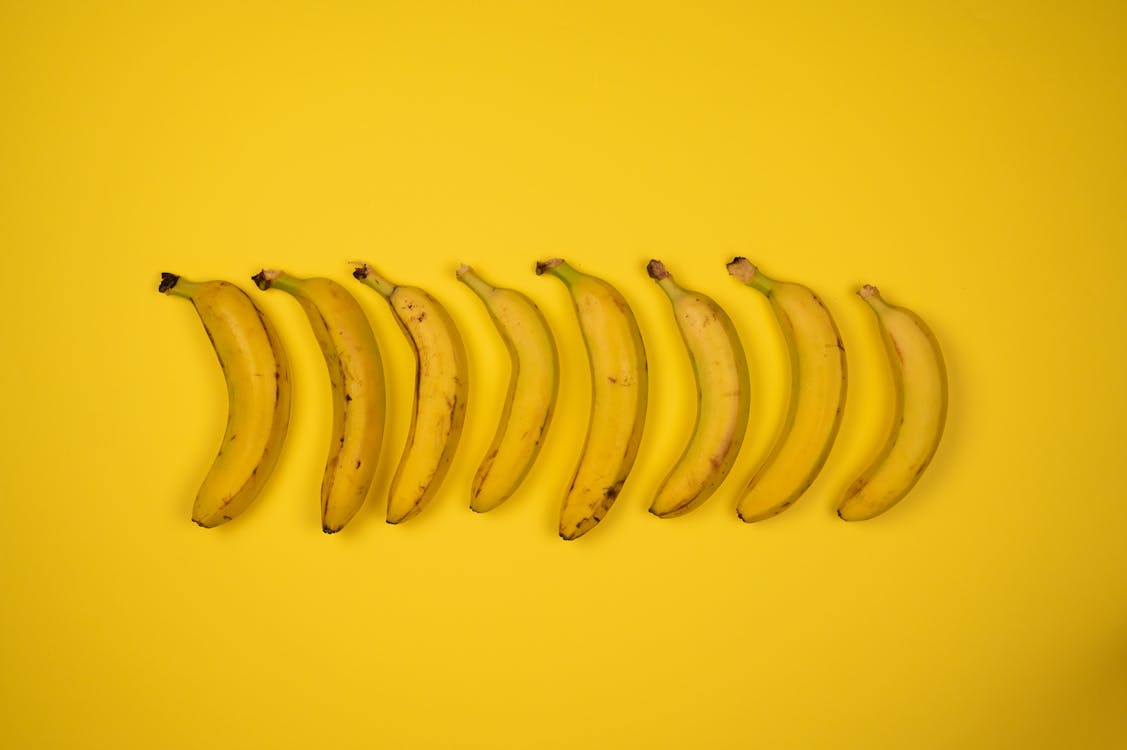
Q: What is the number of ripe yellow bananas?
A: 8